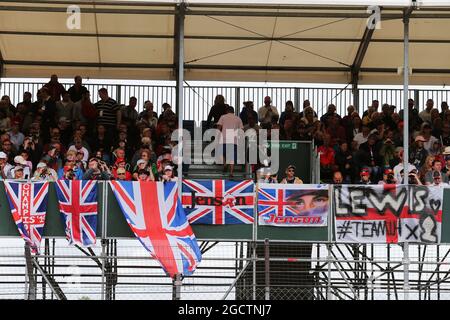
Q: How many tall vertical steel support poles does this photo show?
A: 2